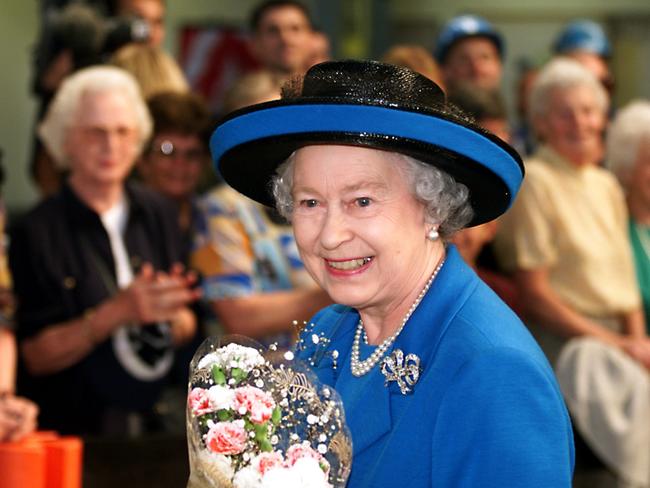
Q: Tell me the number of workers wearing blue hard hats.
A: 2